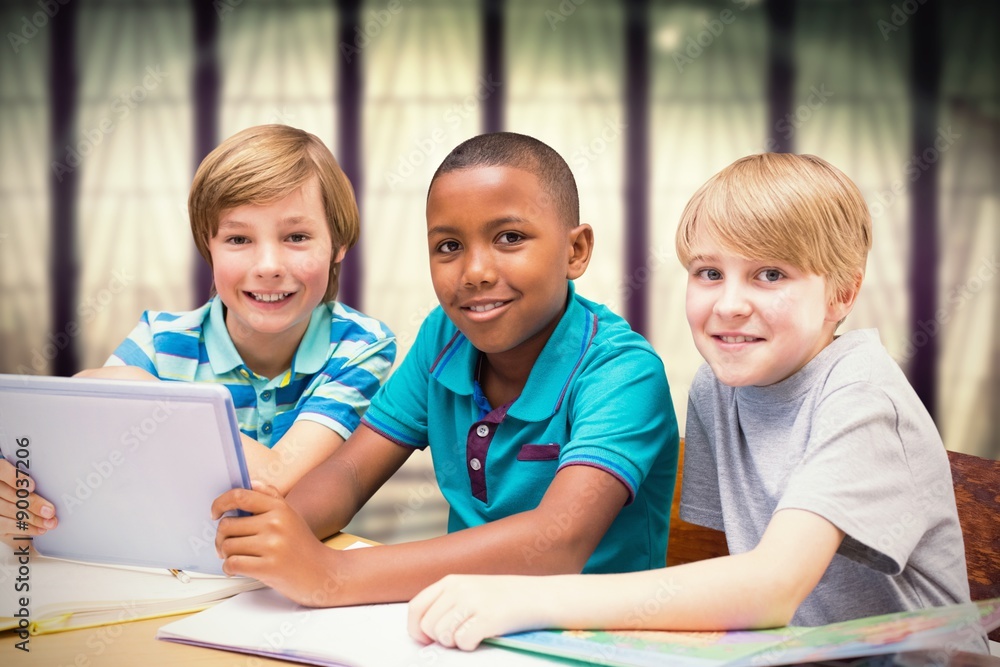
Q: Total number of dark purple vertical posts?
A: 7